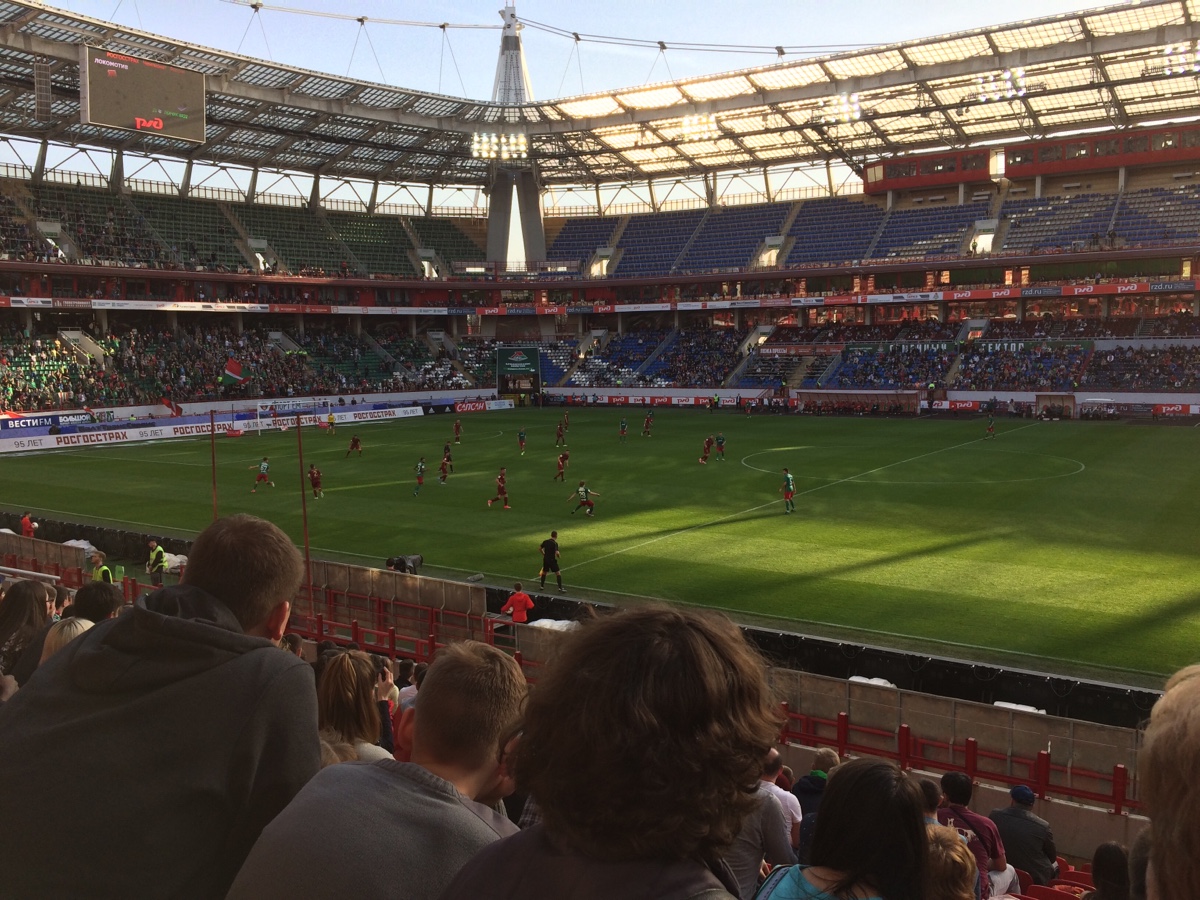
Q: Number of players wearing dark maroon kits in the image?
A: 10